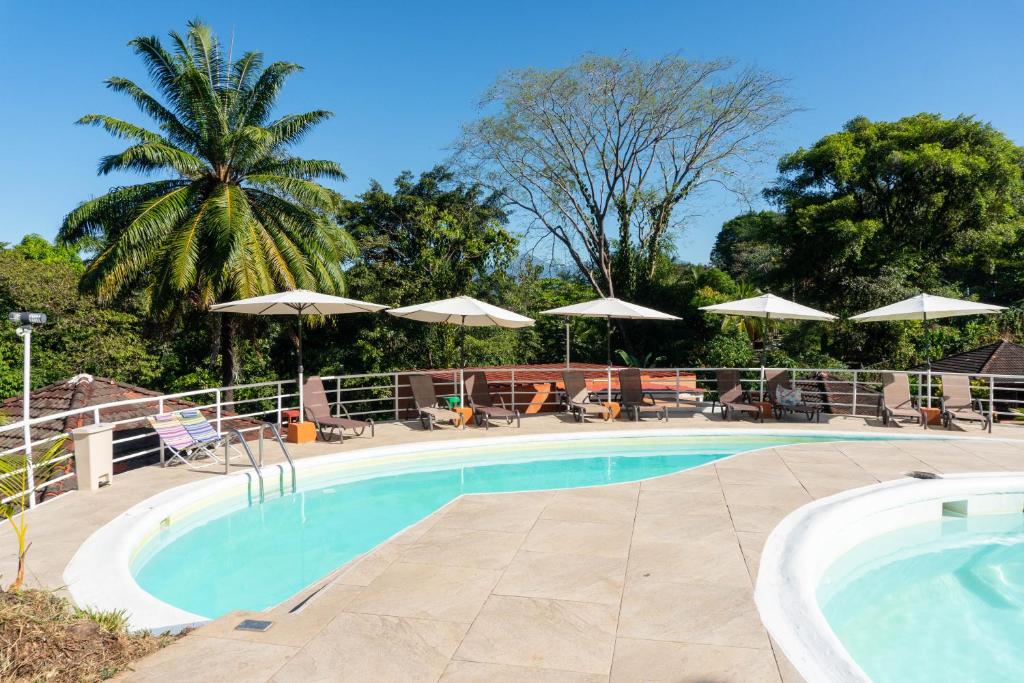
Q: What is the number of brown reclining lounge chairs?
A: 9